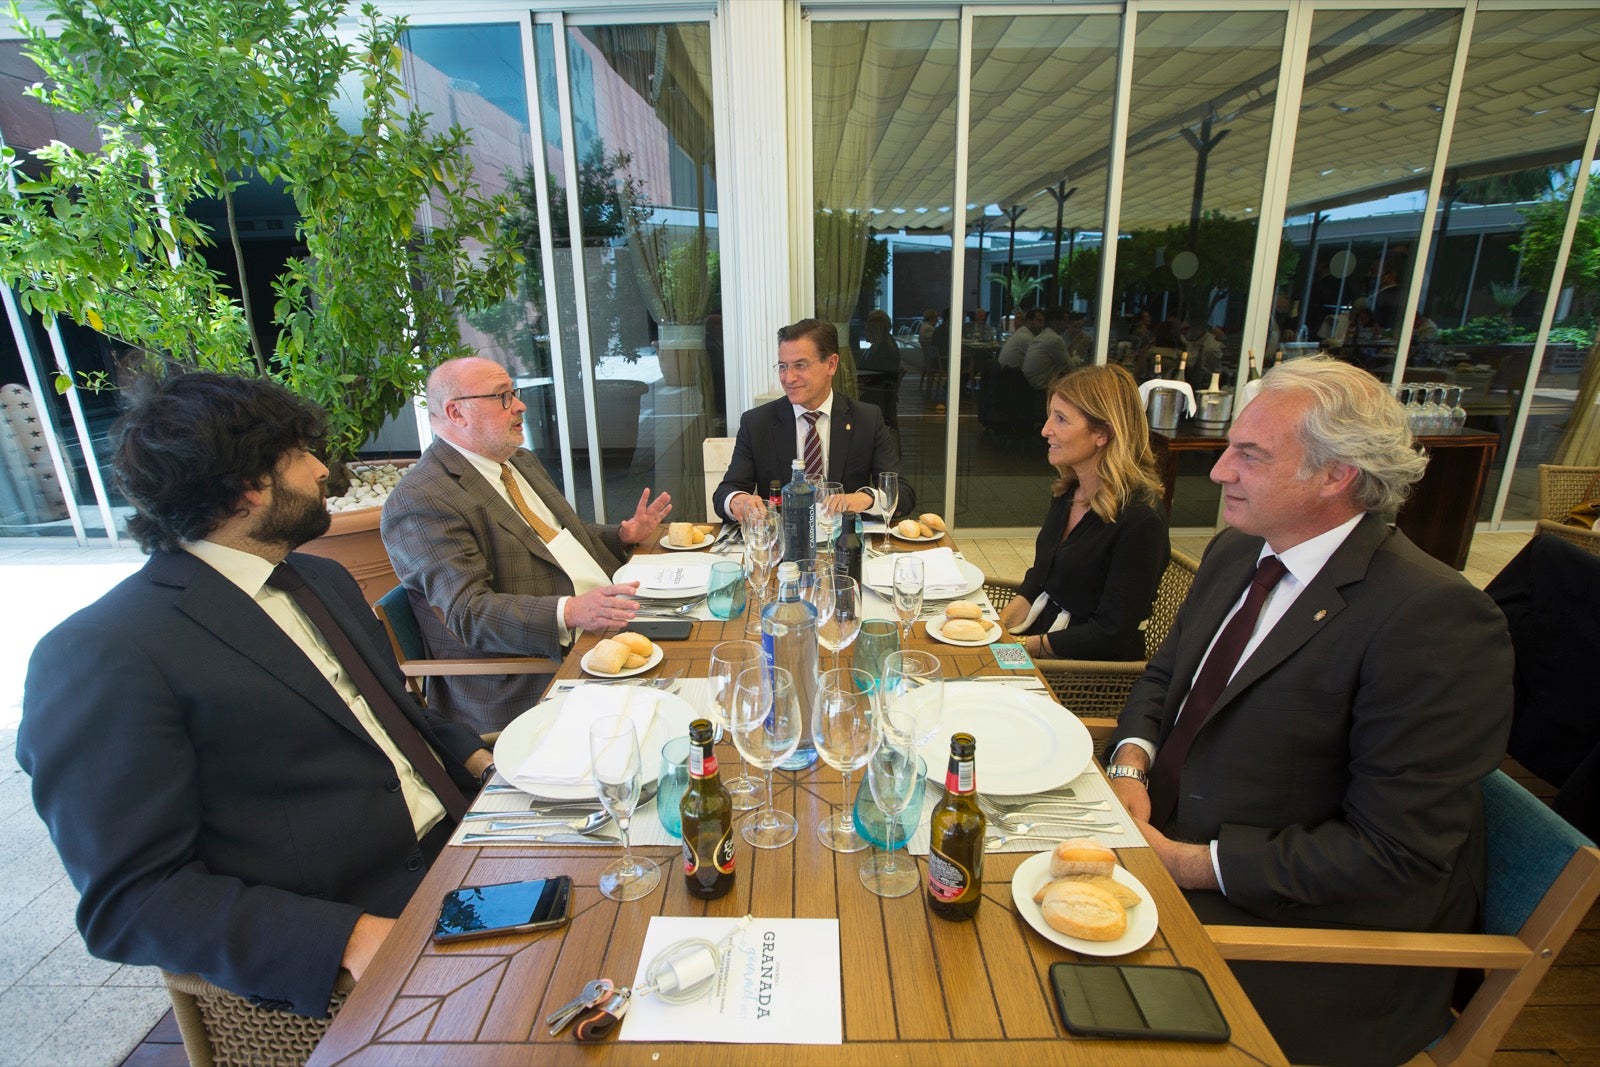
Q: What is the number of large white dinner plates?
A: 4